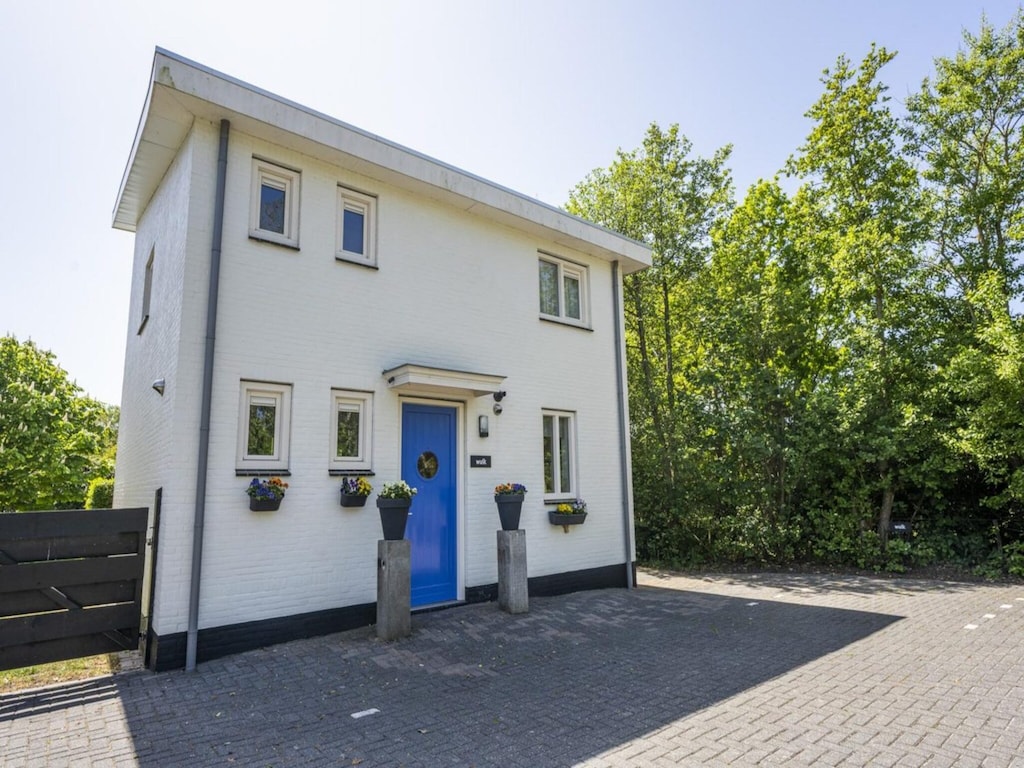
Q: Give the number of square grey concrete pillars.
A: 2